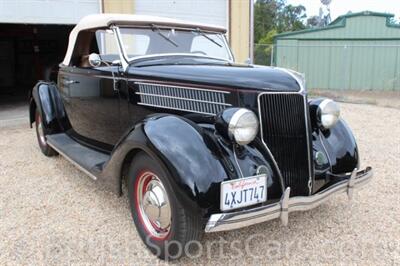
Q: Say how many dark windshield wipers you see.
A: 2